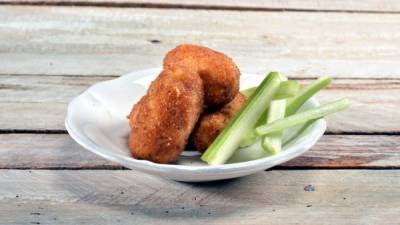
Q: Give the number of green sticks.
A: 5